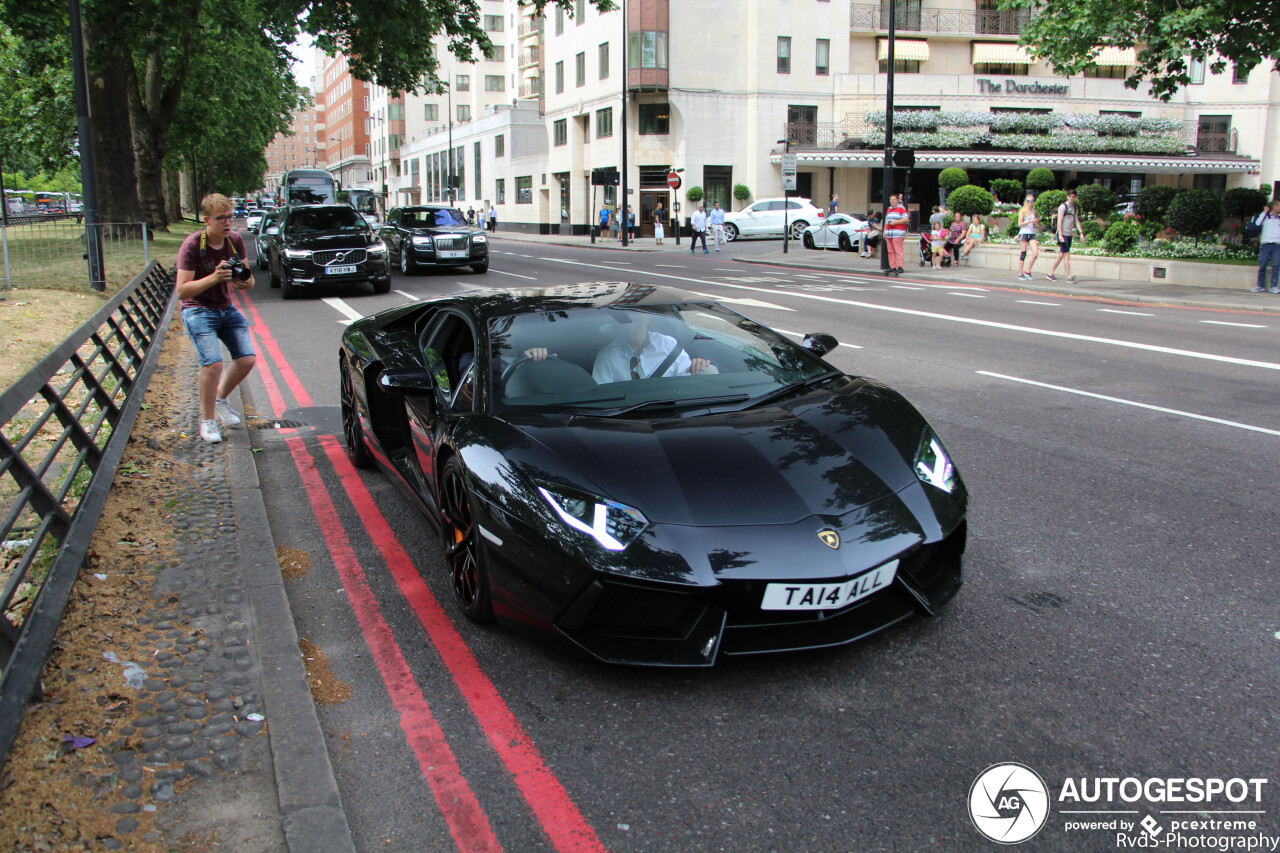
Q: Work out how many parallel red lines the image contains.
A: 2